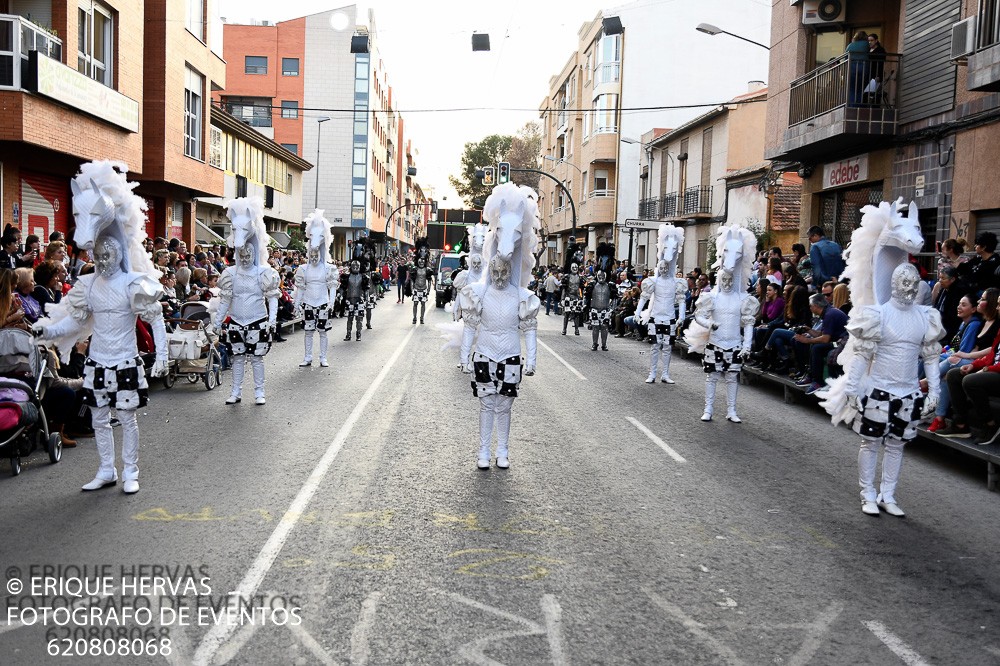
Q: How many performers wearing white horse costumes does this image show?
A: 8